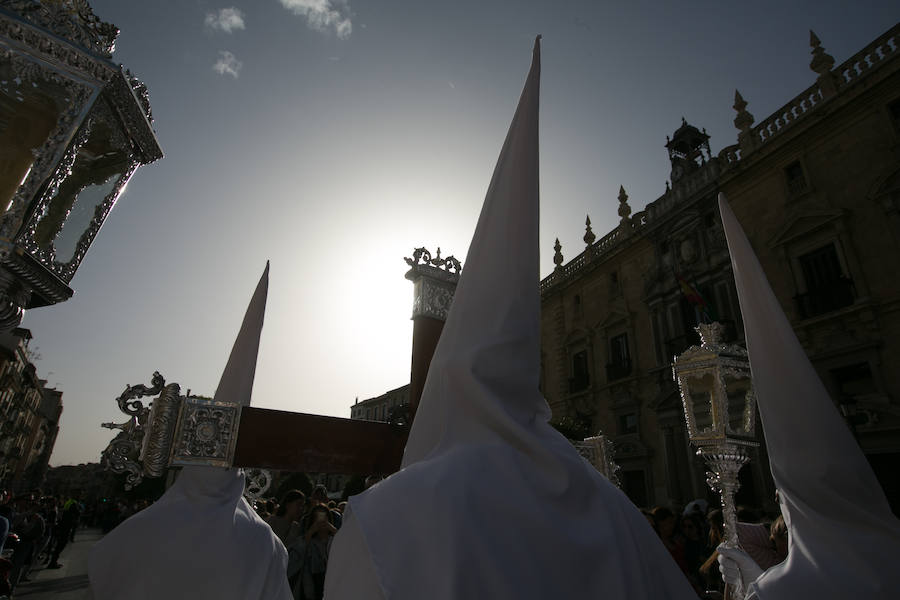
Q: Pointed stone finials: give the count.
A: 5